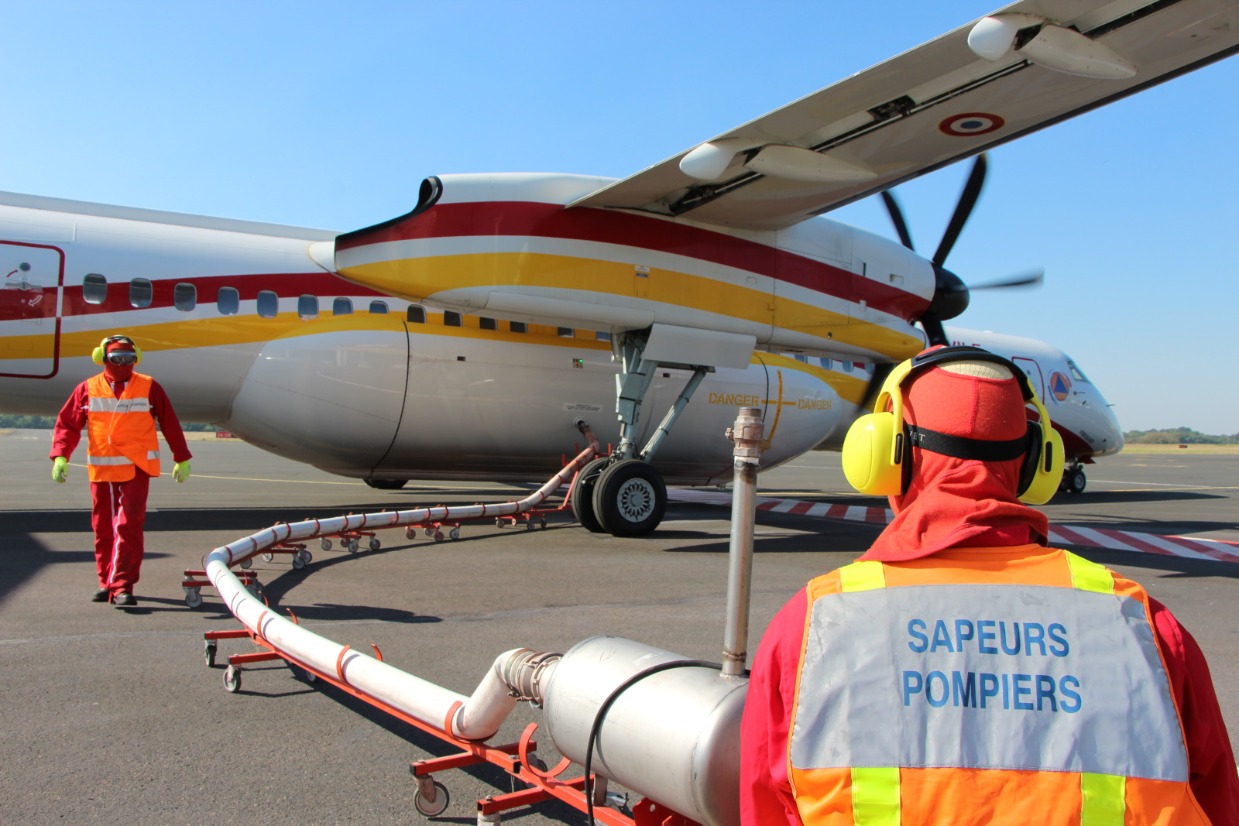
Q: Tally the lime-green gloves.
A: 2